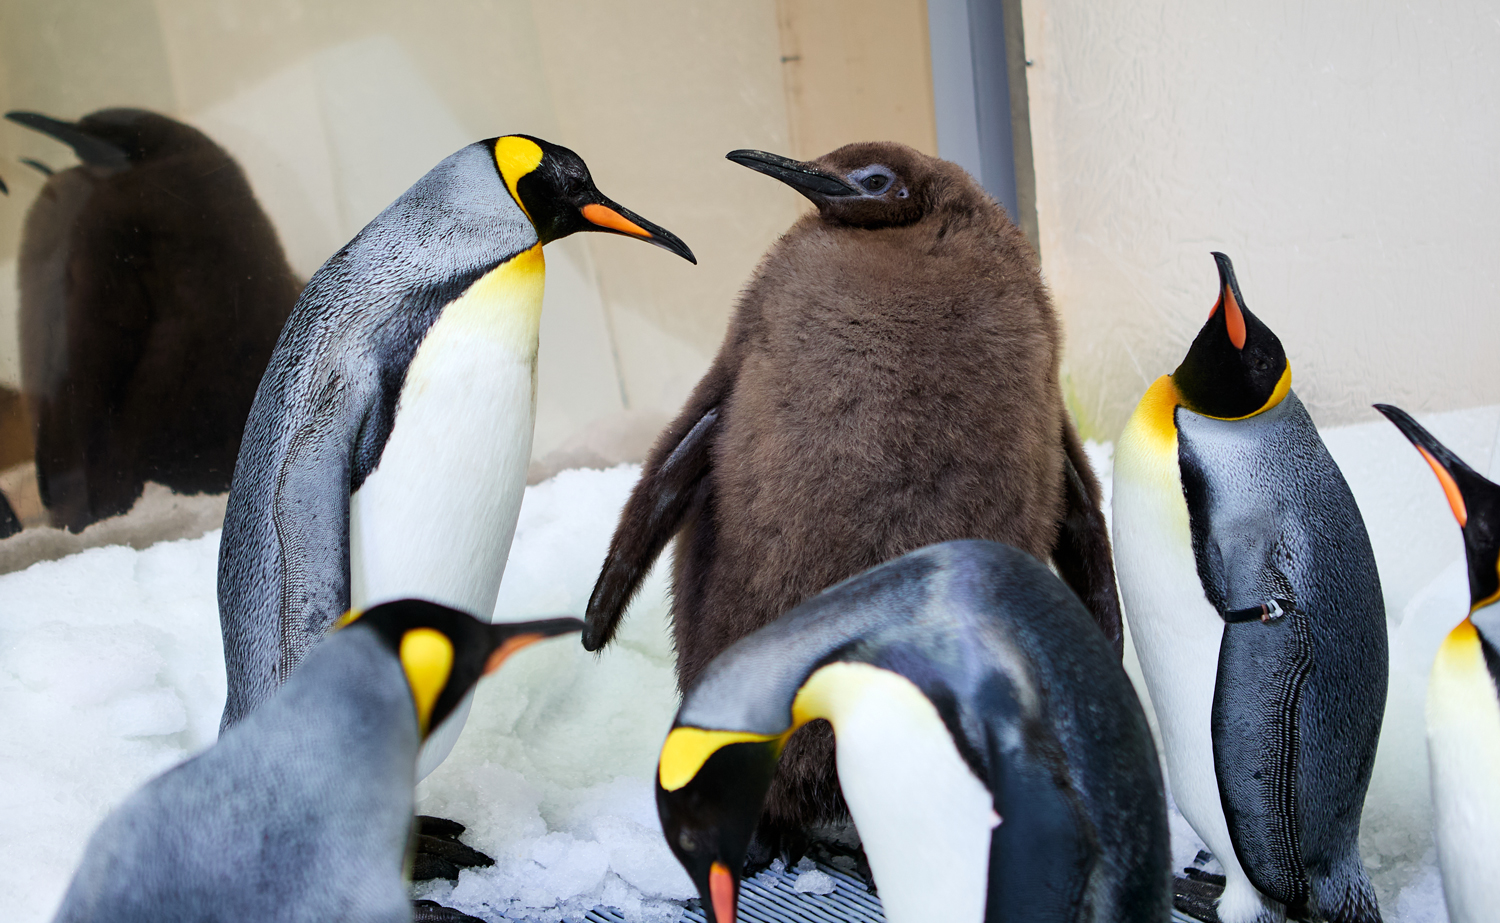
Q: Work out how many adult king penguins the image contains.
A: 5